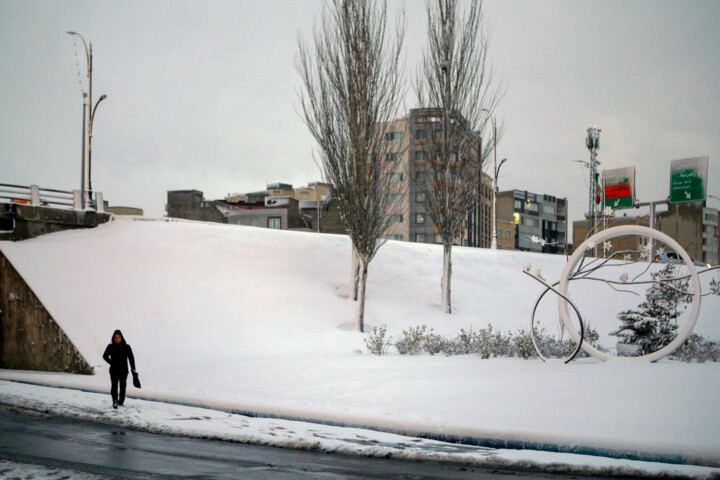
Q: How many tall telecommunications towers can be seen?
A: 1